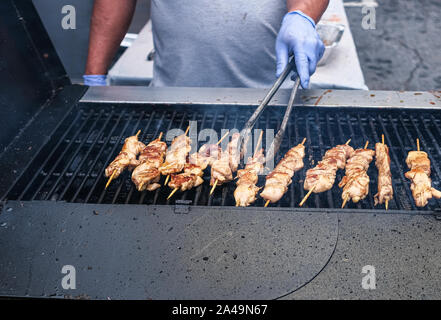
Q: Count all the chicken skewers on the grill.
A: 11